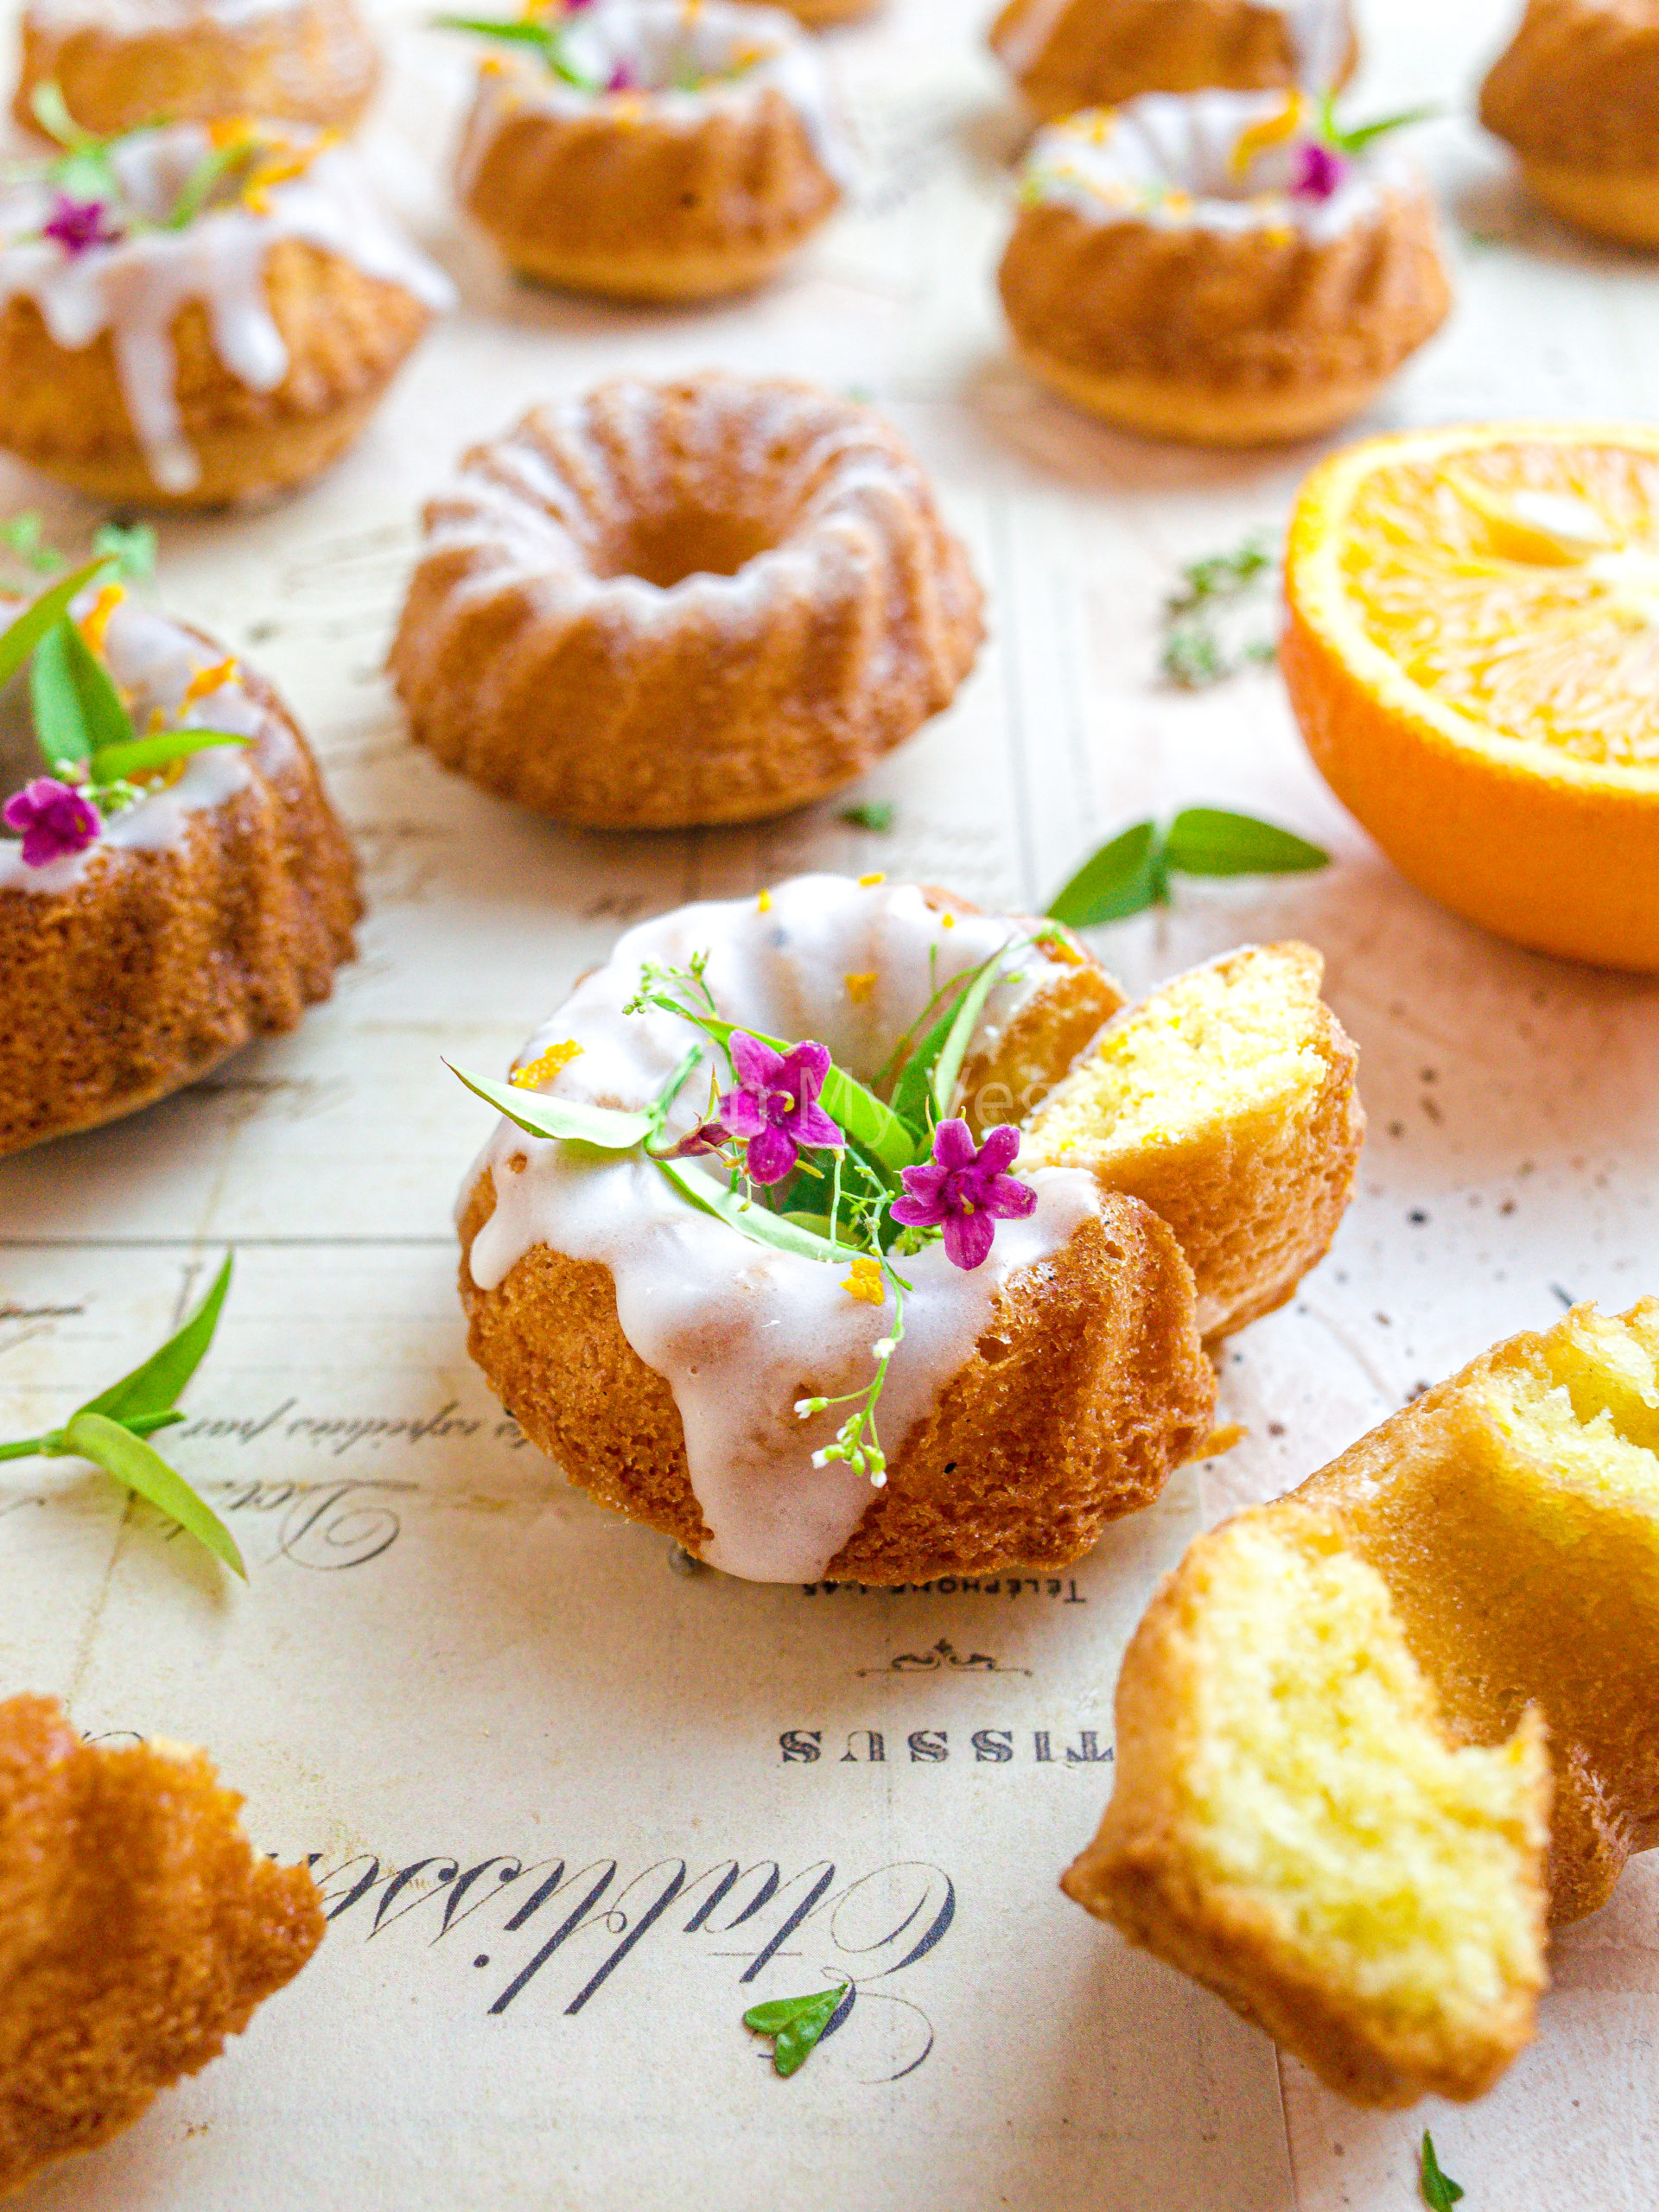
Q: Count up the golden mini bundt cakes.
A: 12